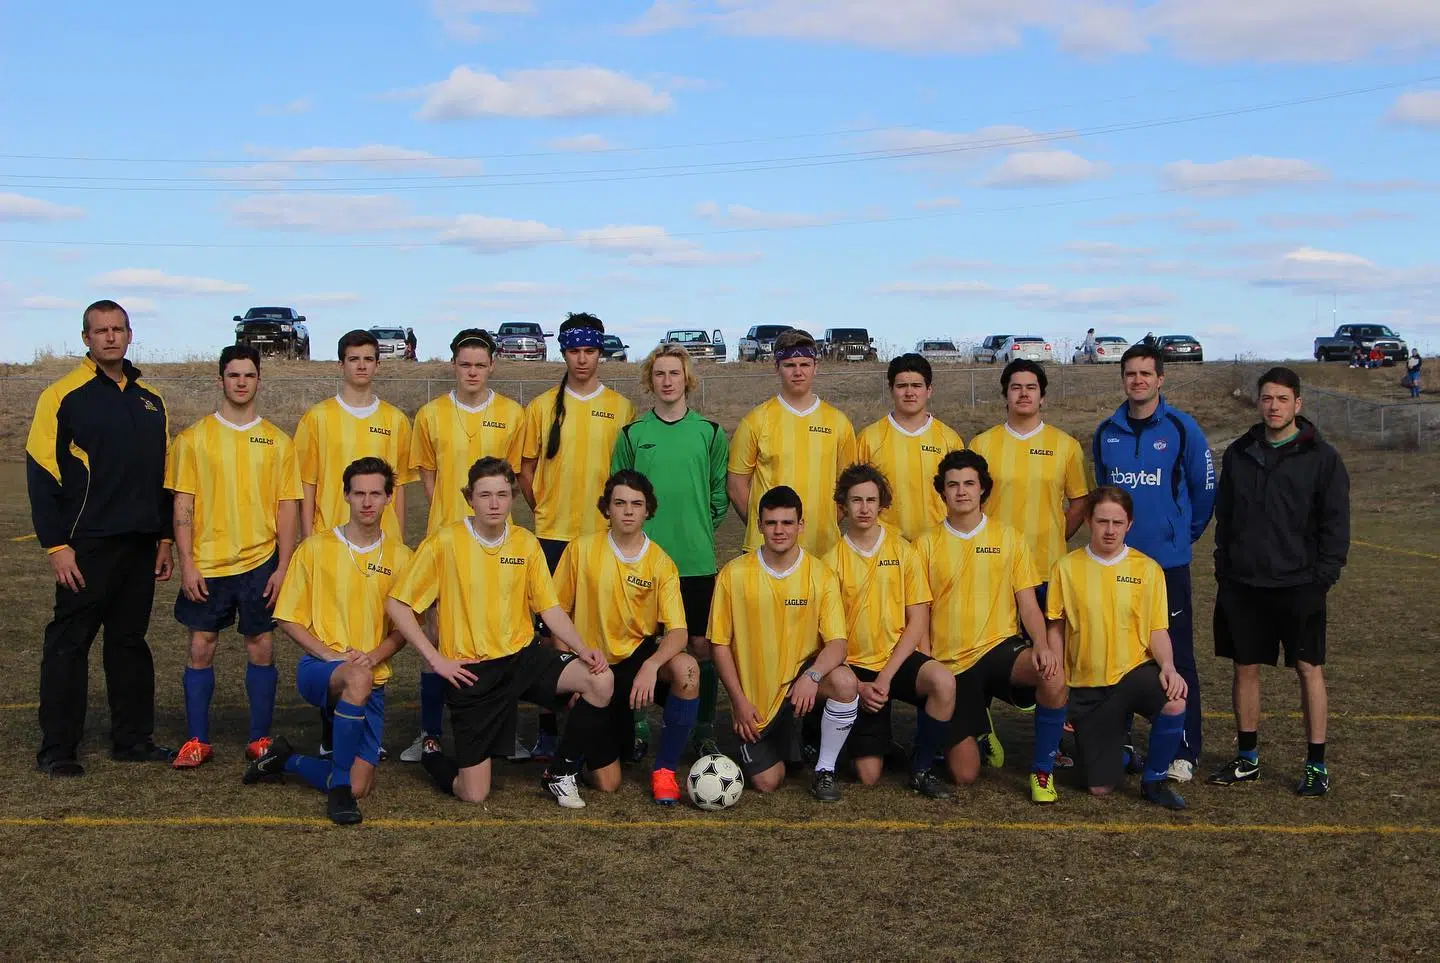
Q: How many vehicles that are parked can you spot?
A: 13